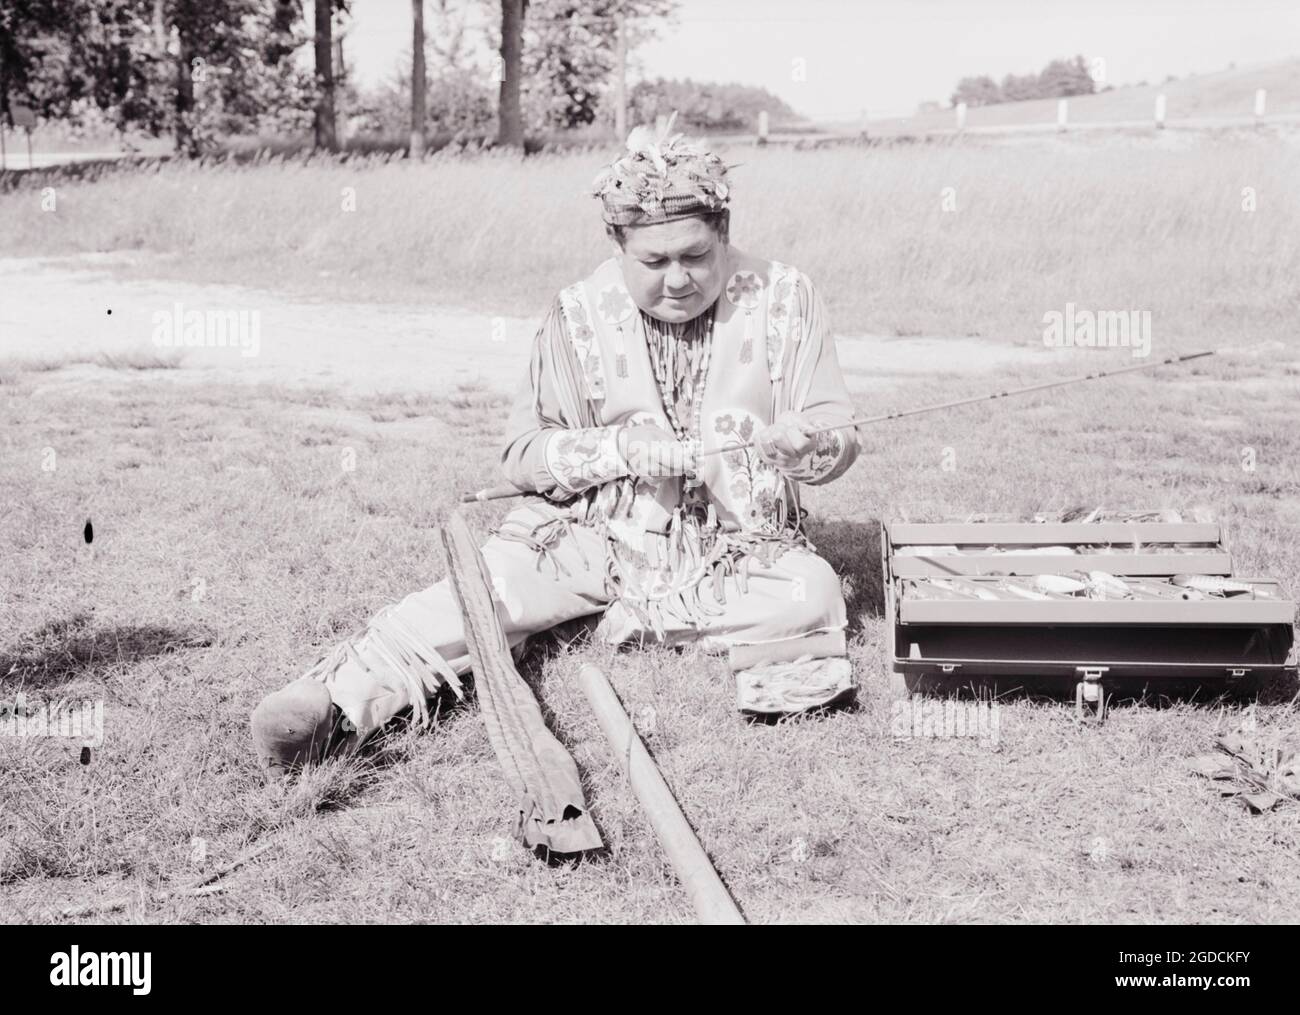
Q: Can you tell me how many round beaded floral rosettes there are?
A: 2